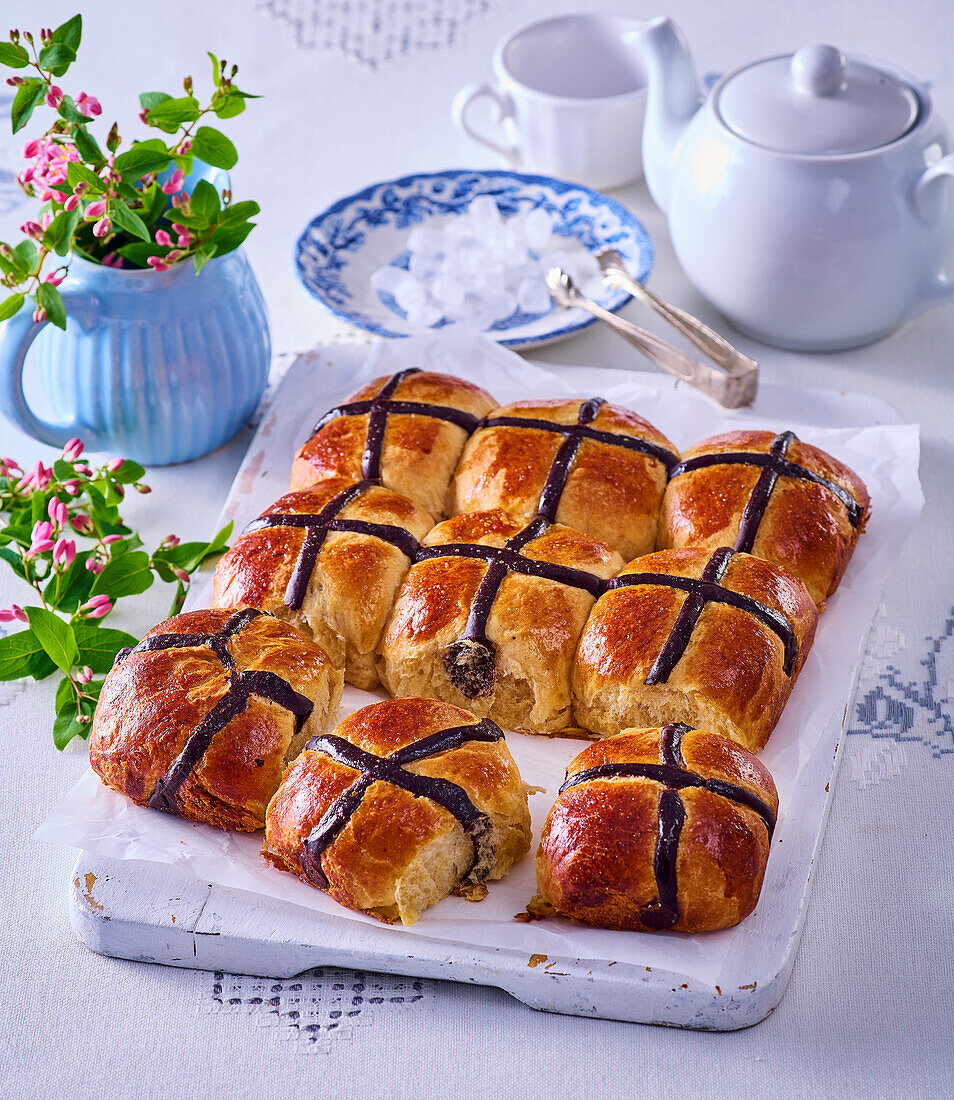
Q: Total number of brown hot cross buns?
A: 9